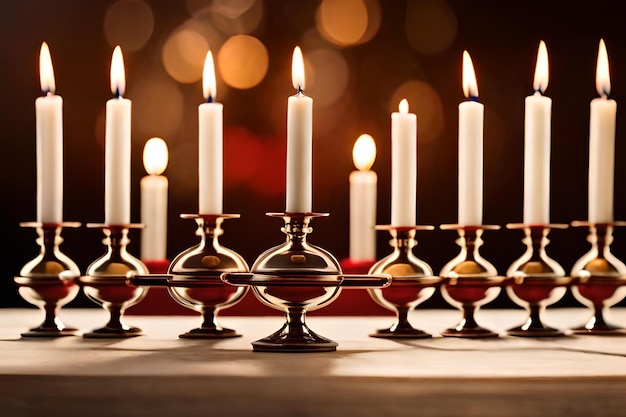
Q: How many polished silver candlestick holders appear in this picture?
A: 8